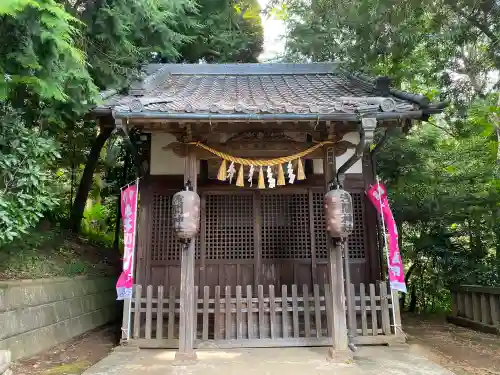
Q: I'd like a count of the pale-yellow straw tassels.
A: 5